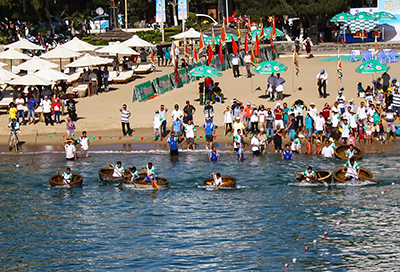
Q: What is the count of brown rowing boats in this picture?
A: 8